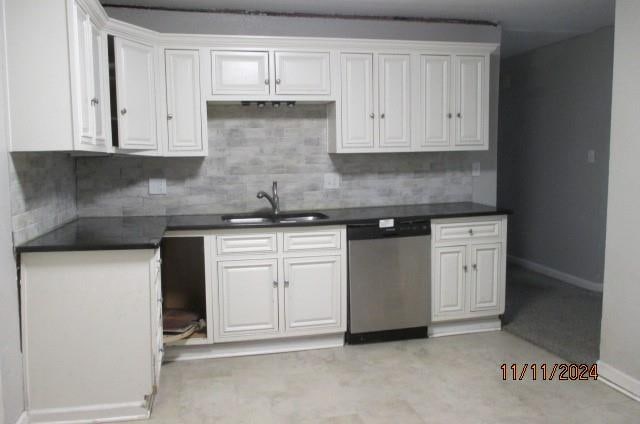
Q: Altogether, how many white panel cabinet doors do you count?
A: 14